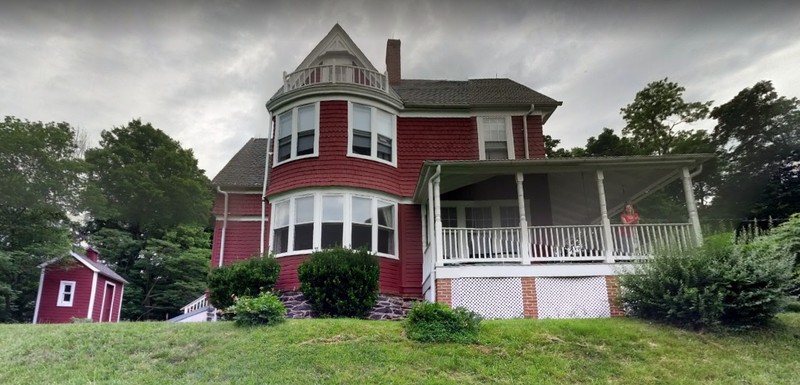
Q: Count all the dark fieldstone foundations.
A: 1